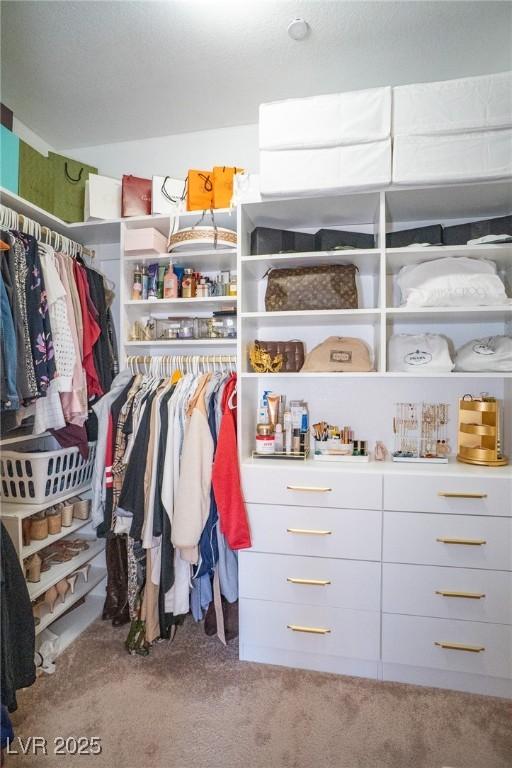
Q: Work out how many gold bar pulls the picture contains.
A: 8